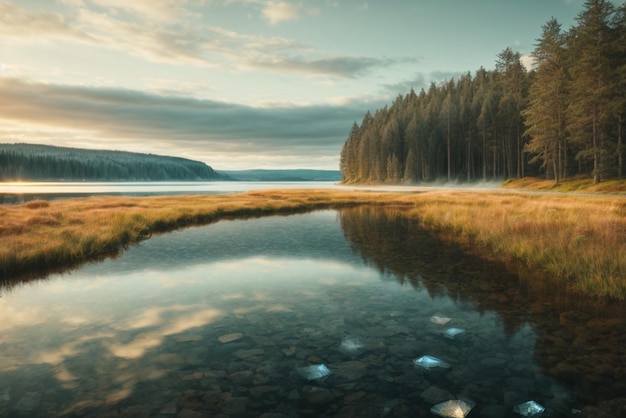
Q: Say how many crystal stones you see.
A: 7